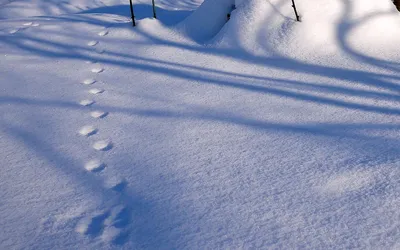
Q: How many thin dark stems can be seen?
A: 3